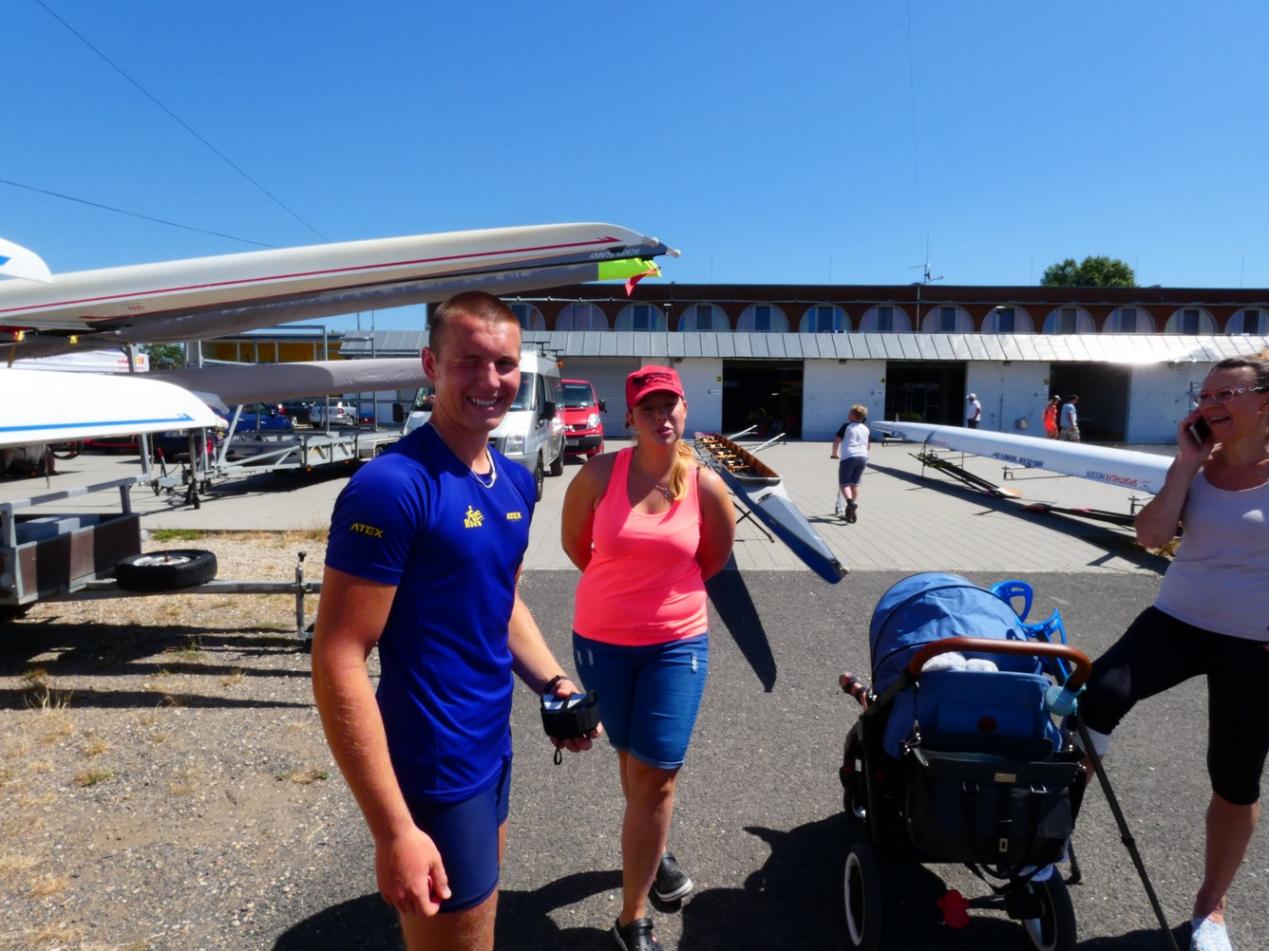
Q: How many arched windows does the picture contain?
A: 13